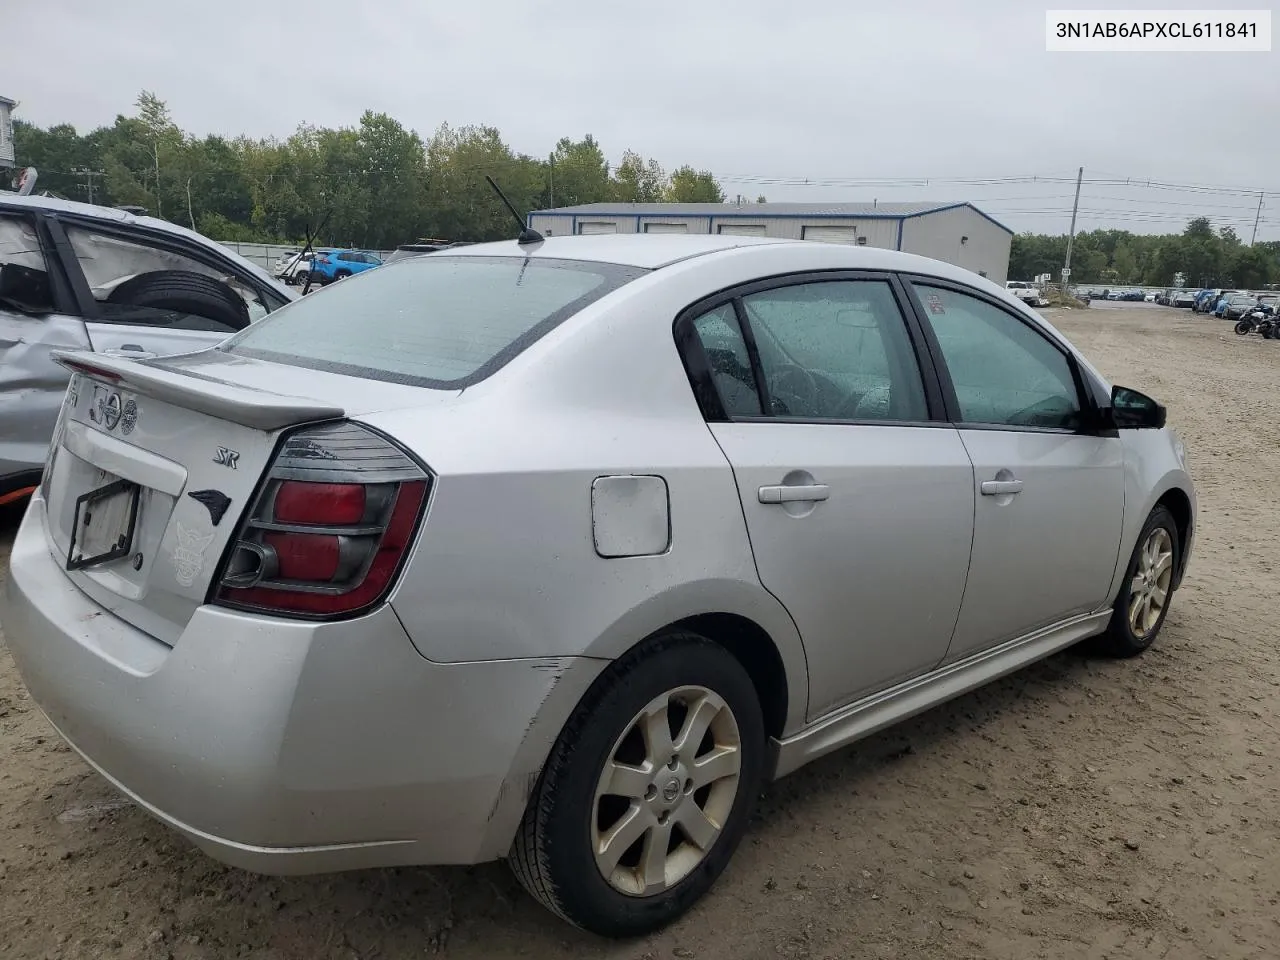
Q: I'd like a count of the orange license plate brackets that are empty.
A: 0